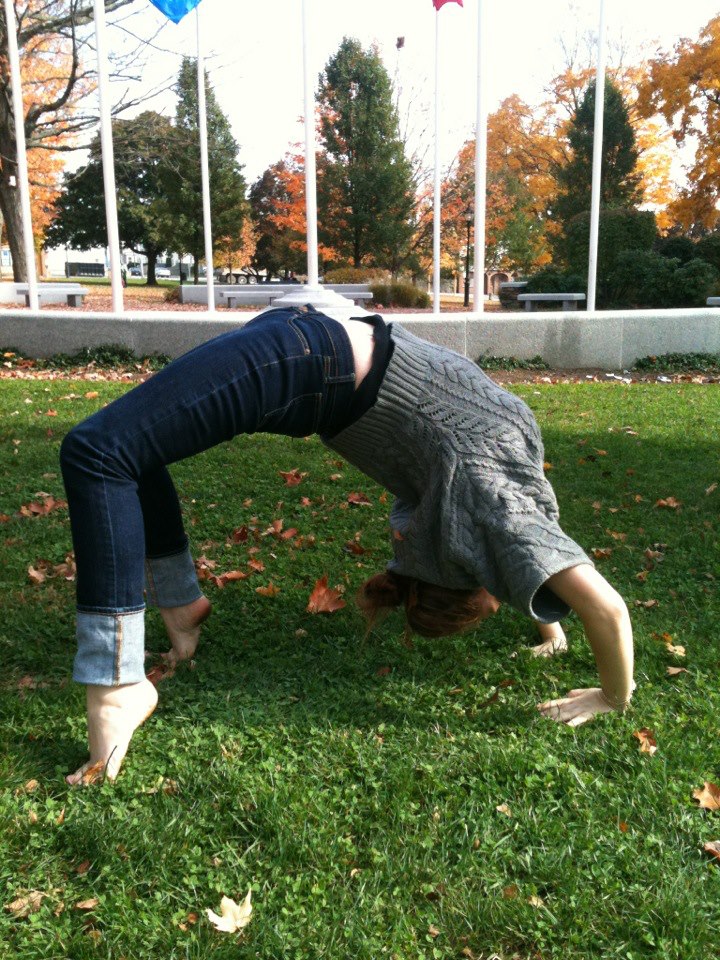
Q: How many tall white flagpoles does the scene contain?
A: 7